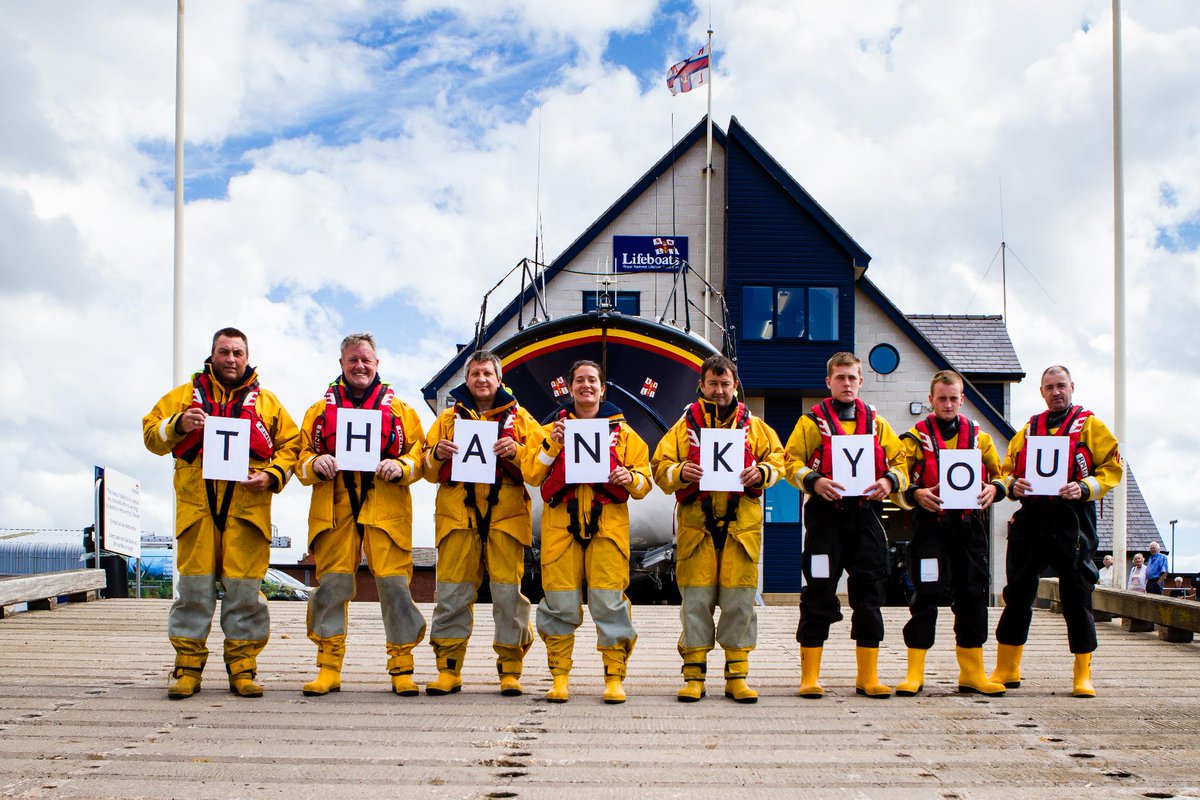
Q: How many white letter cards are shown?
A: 8